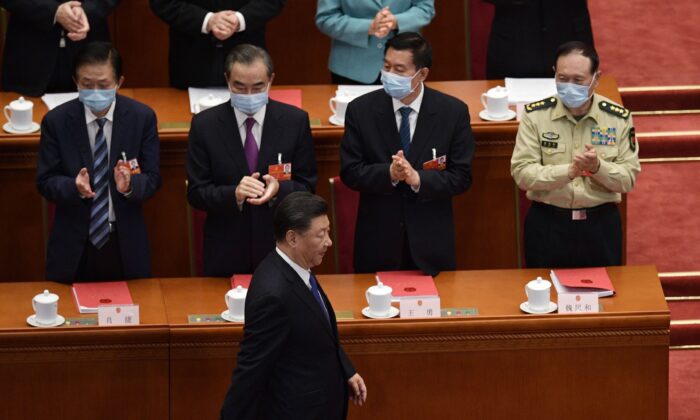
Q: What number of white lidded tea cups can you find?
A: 8